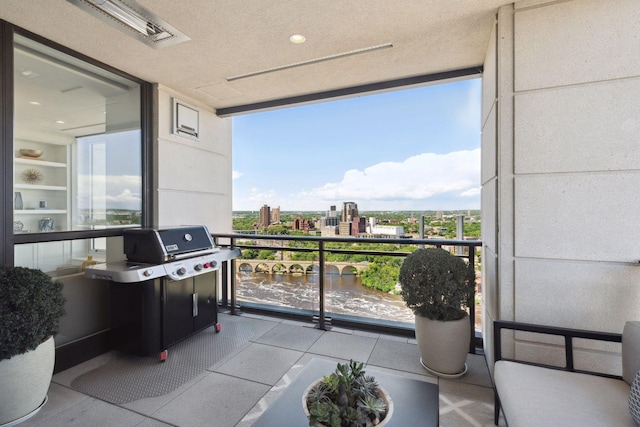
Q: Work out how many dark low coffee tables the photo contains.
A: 1